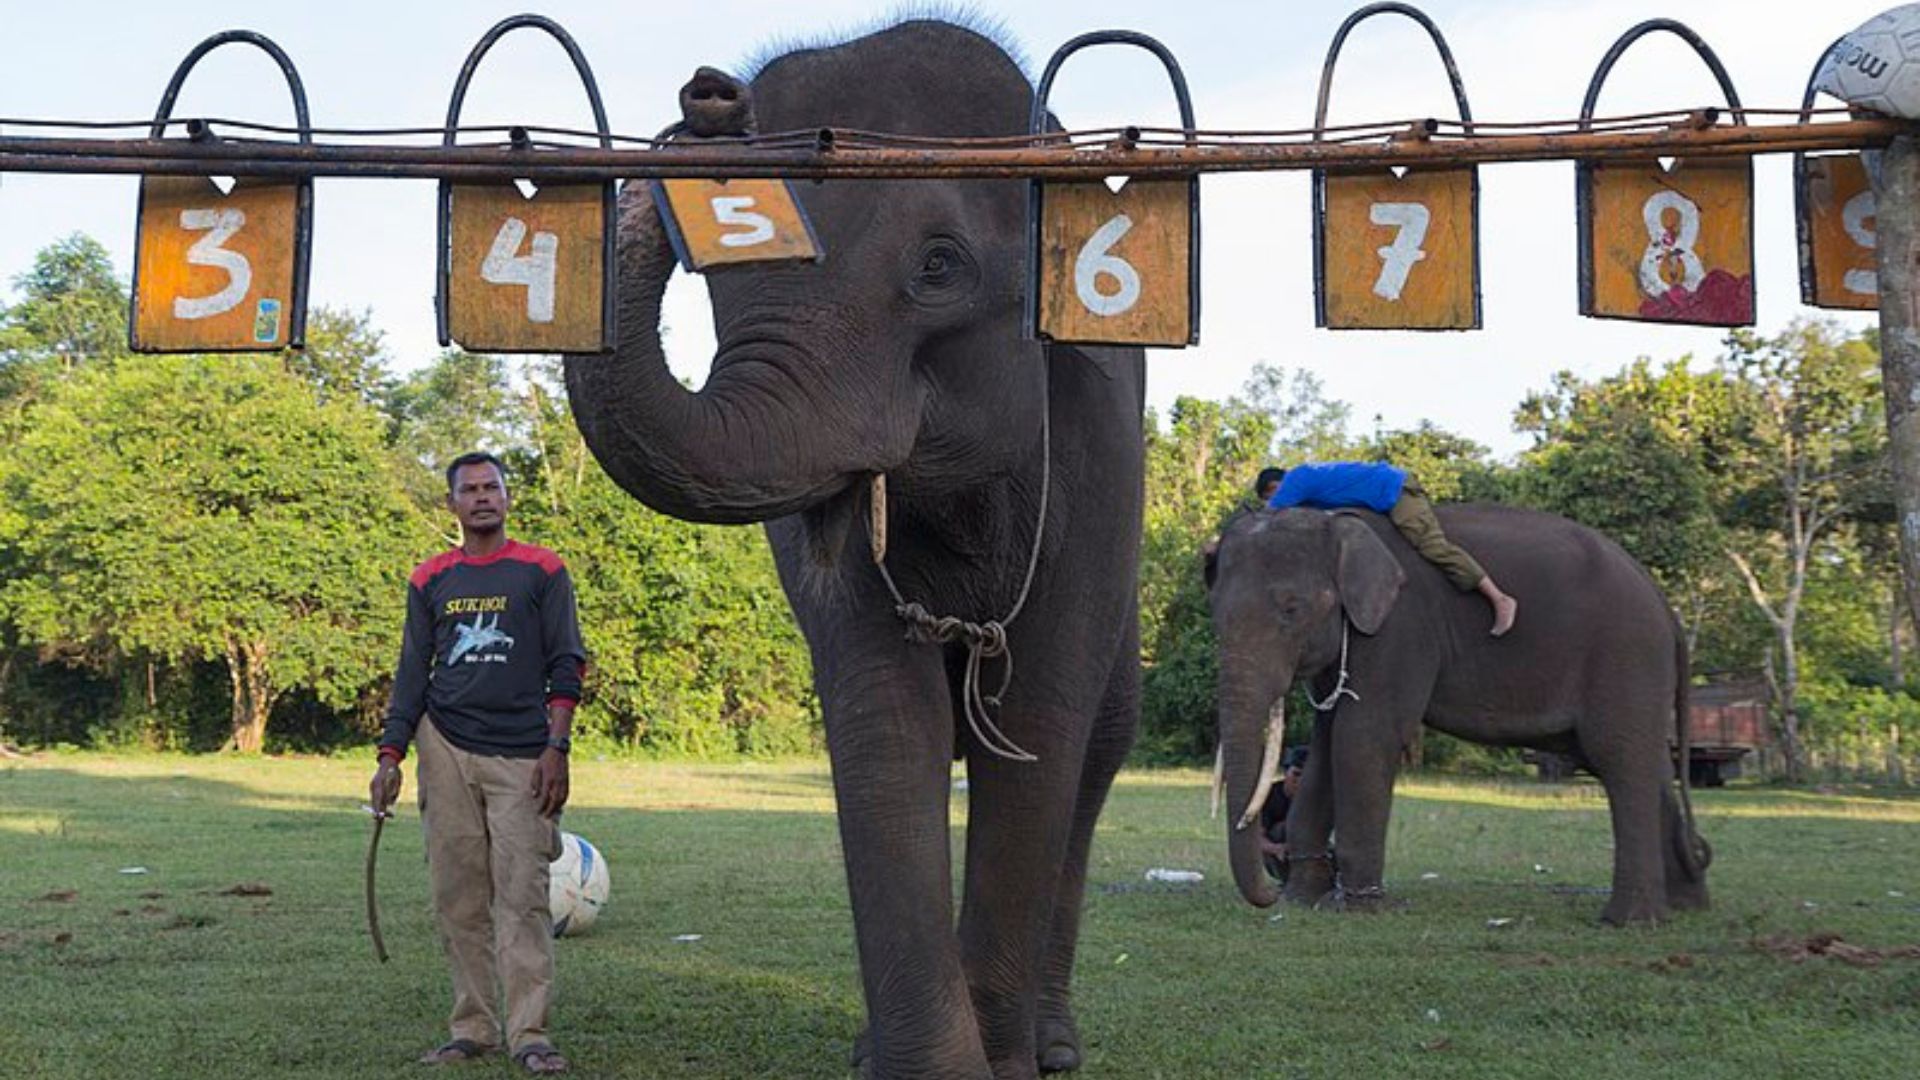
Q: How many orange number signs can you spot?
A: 7